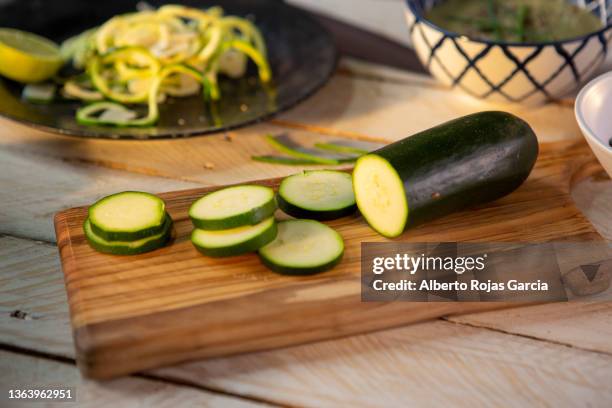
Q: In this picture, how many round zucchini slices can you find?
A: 6